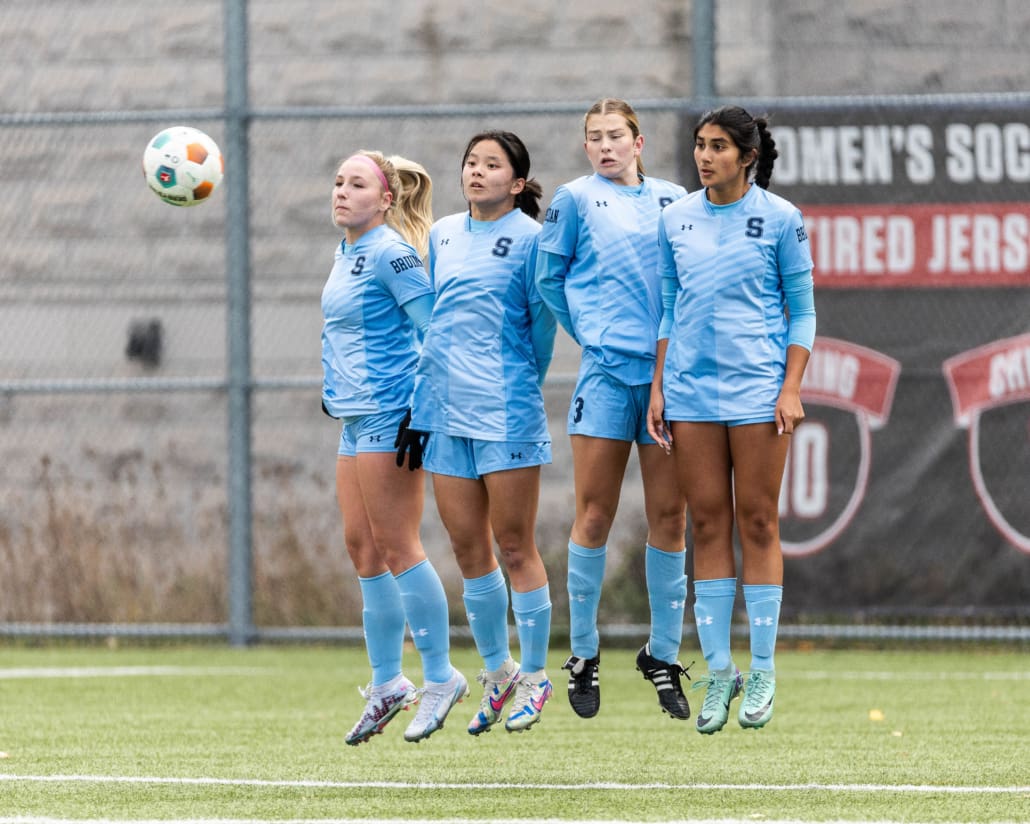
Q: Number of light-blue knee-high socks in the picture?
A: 8